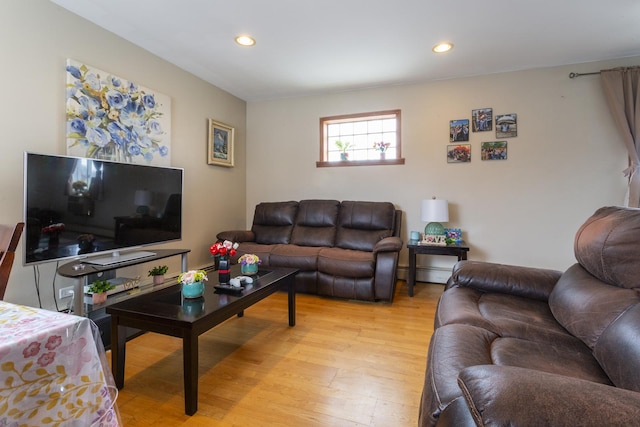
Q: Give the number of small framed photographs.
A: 5